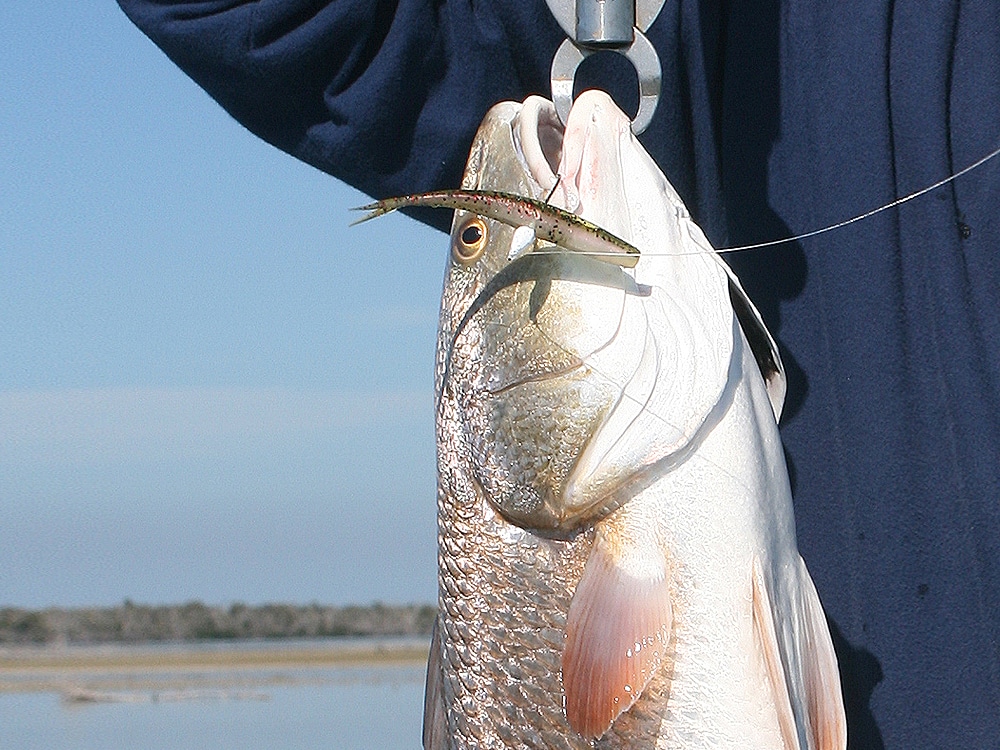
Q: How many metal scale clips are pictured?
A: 1